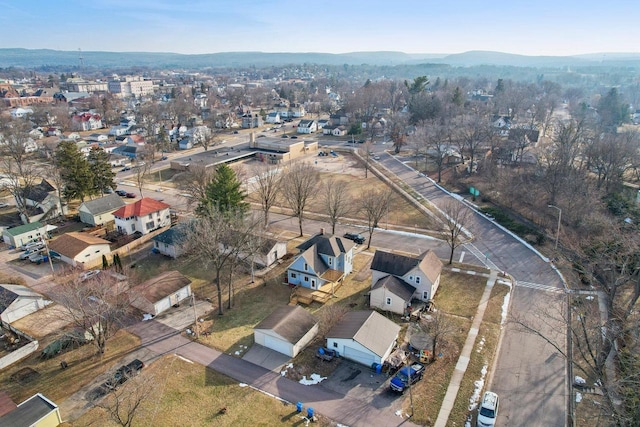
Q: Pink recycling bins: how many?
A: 0